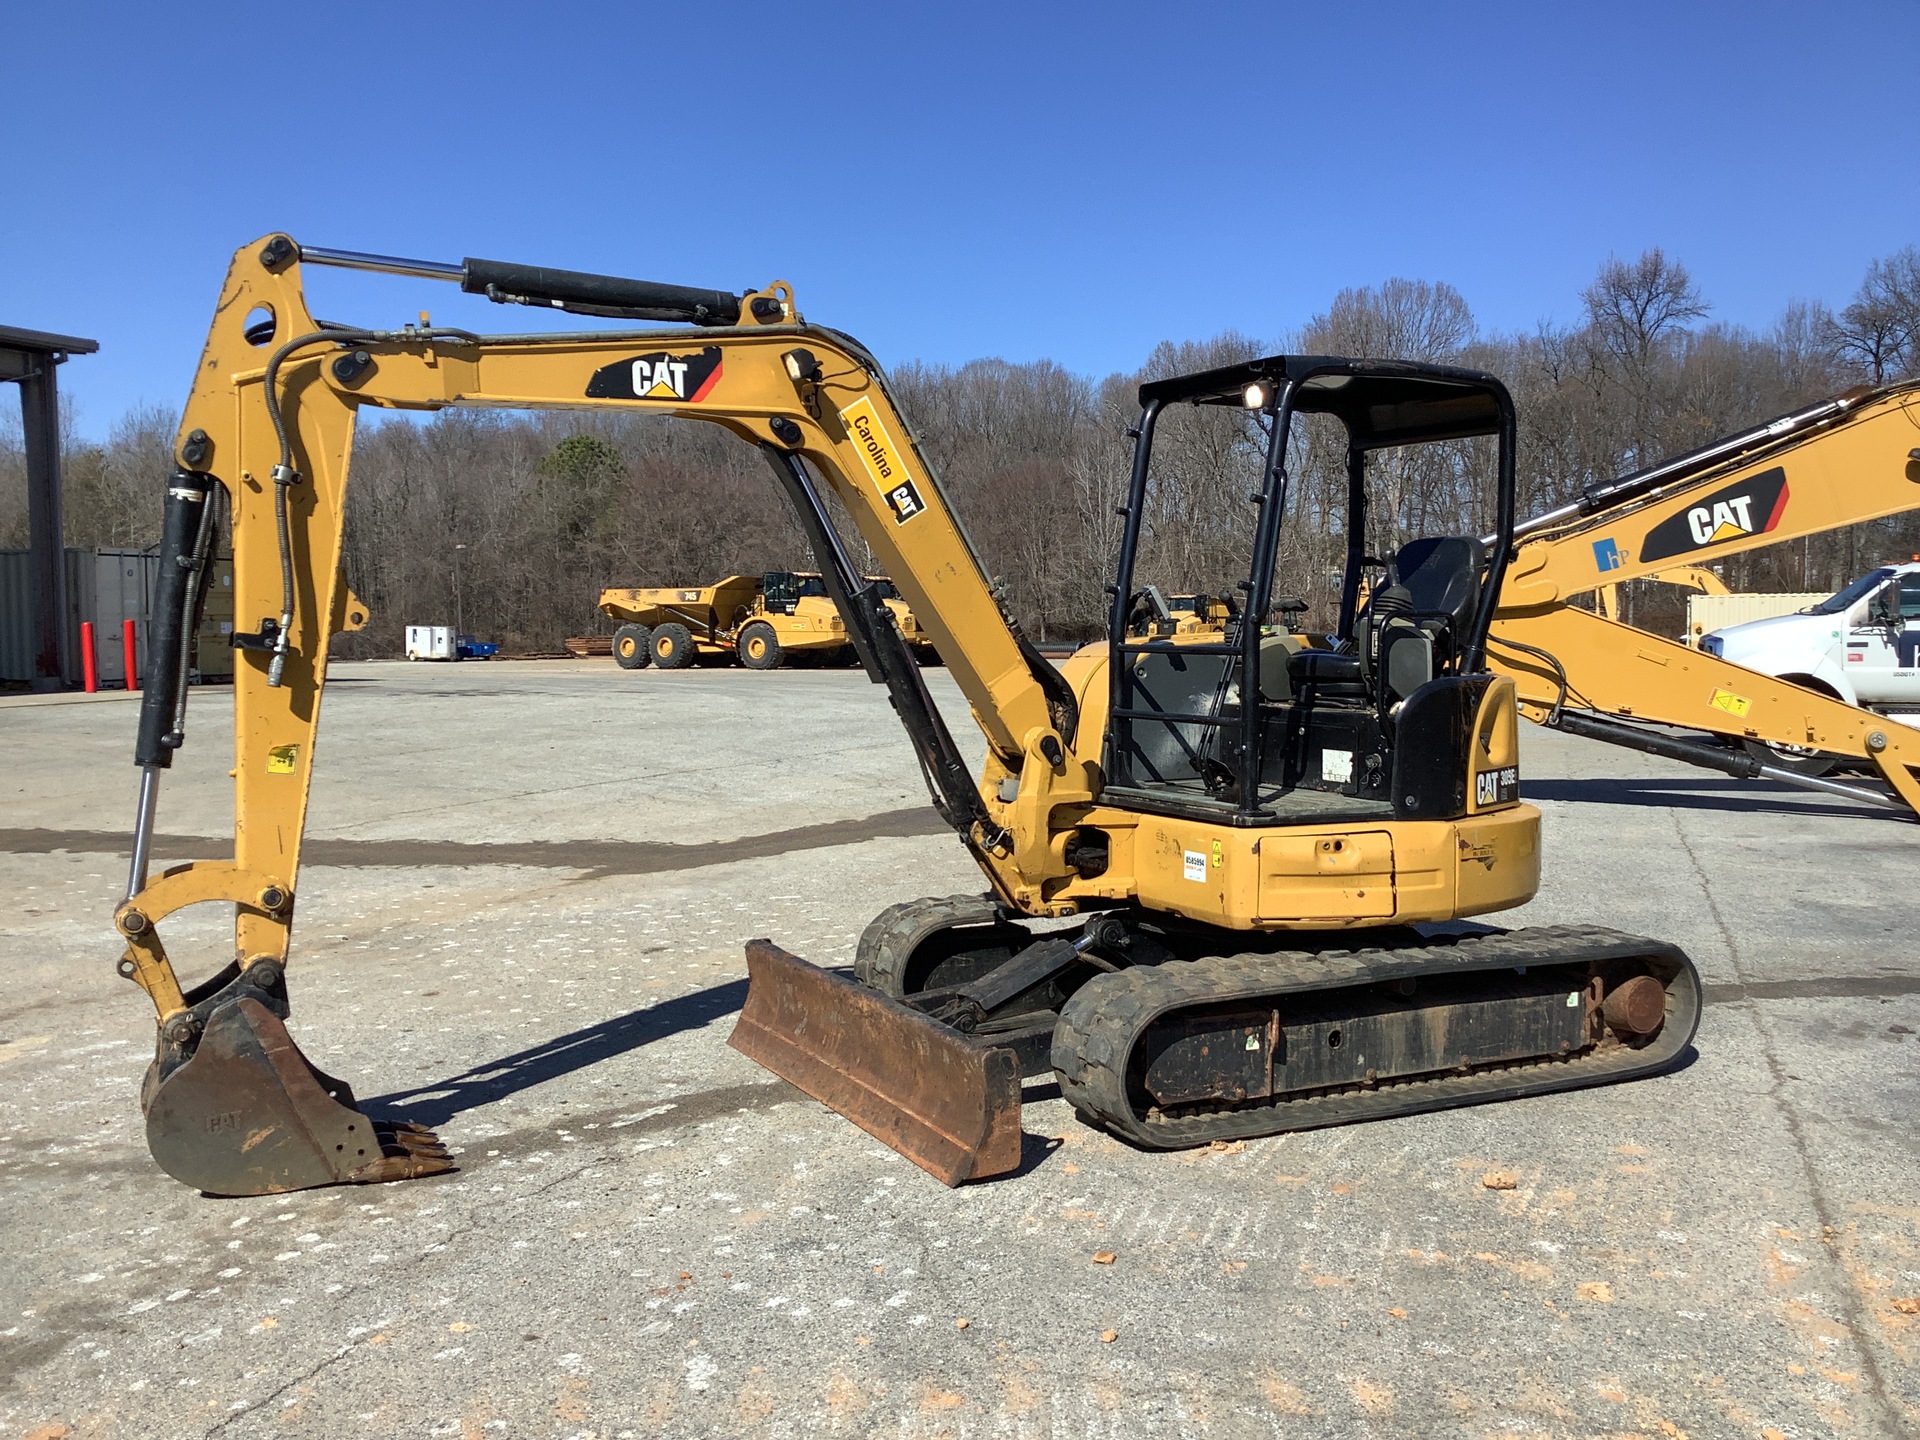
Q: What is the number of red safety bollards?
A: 2